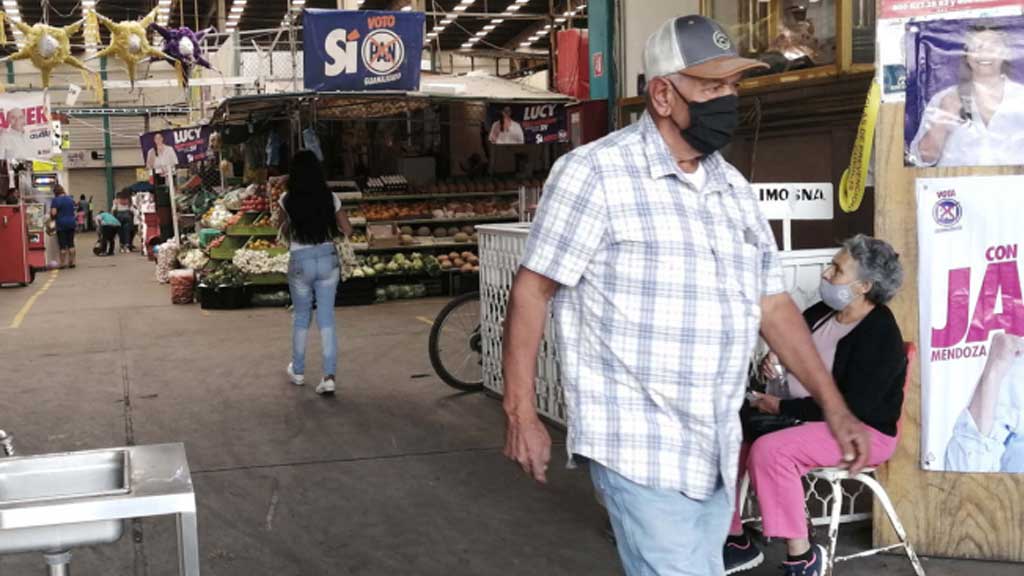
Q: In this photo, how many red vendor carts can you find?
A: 1